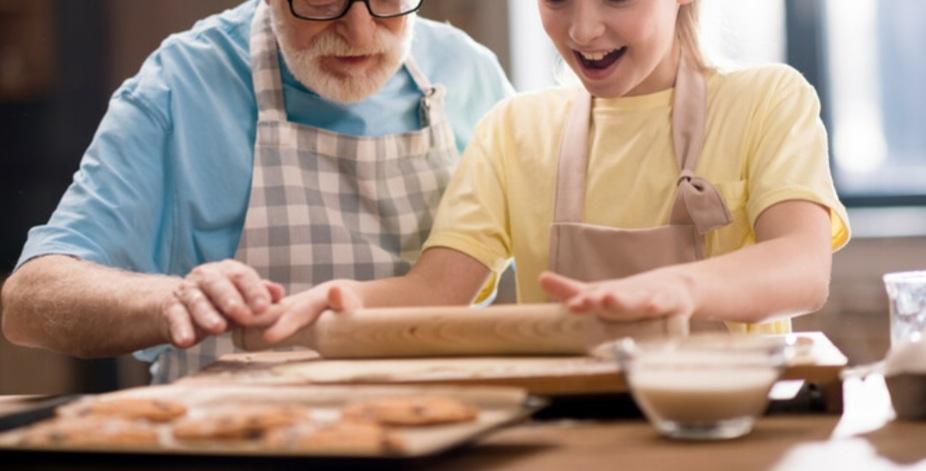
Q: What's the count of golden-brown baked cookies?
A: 5